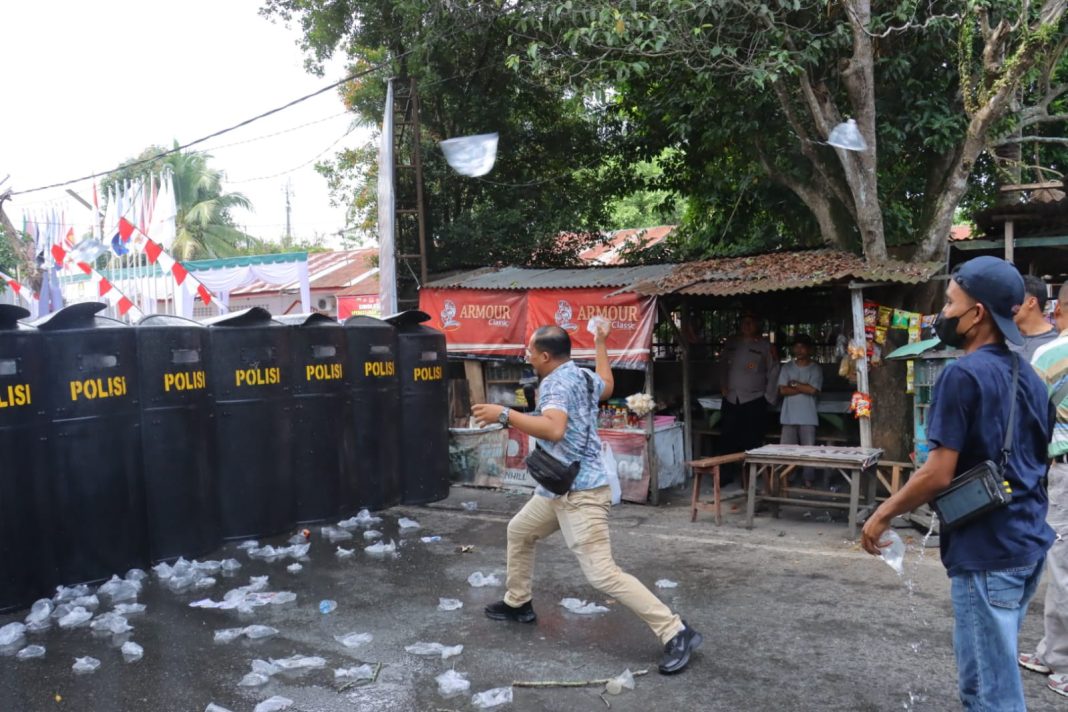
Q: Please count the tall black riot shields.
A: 7